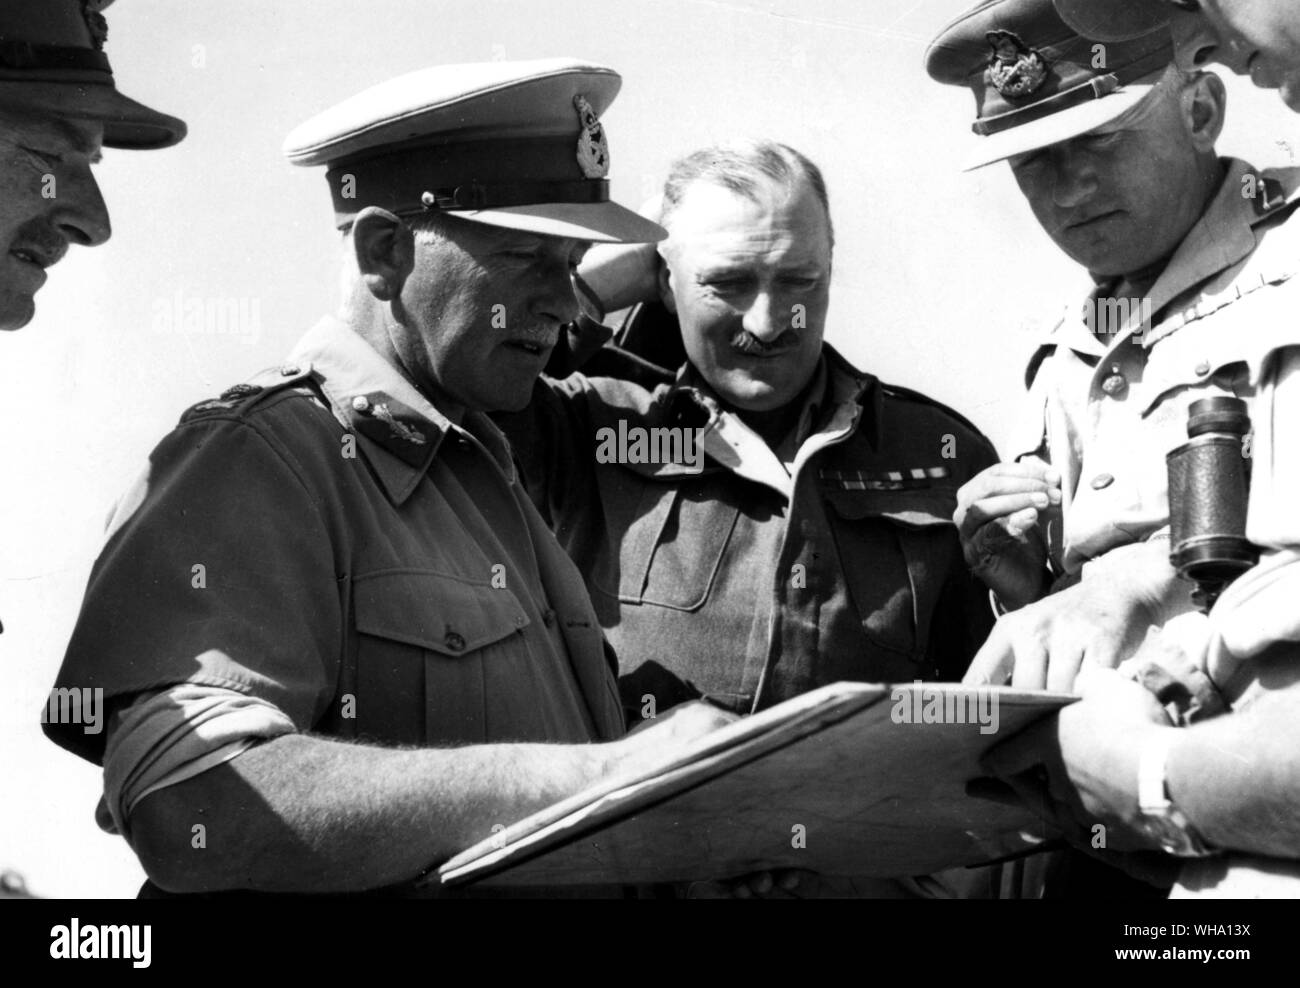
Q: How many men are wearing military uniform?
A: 5